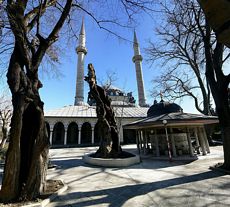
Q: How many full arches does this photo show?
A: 3